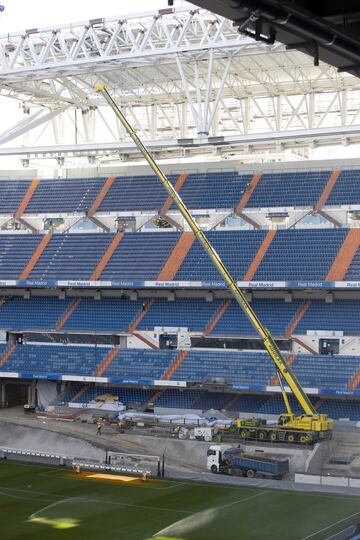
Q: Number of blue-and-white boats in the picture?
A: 0